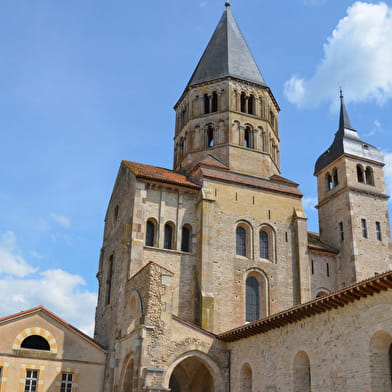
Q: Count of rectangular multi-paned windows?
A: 2